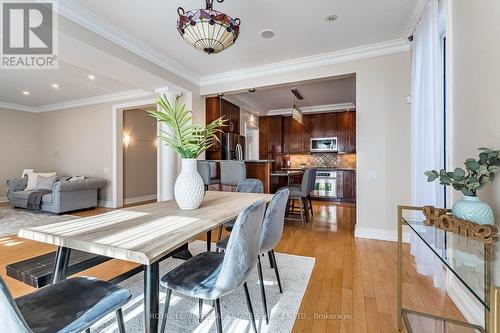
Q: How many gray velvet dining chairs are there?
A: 4